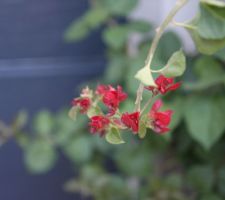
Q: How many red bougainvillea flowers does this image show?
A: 6